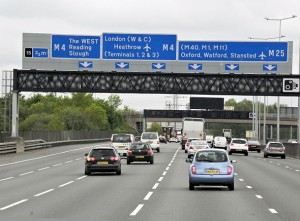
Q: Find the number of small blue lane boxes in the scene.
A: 6